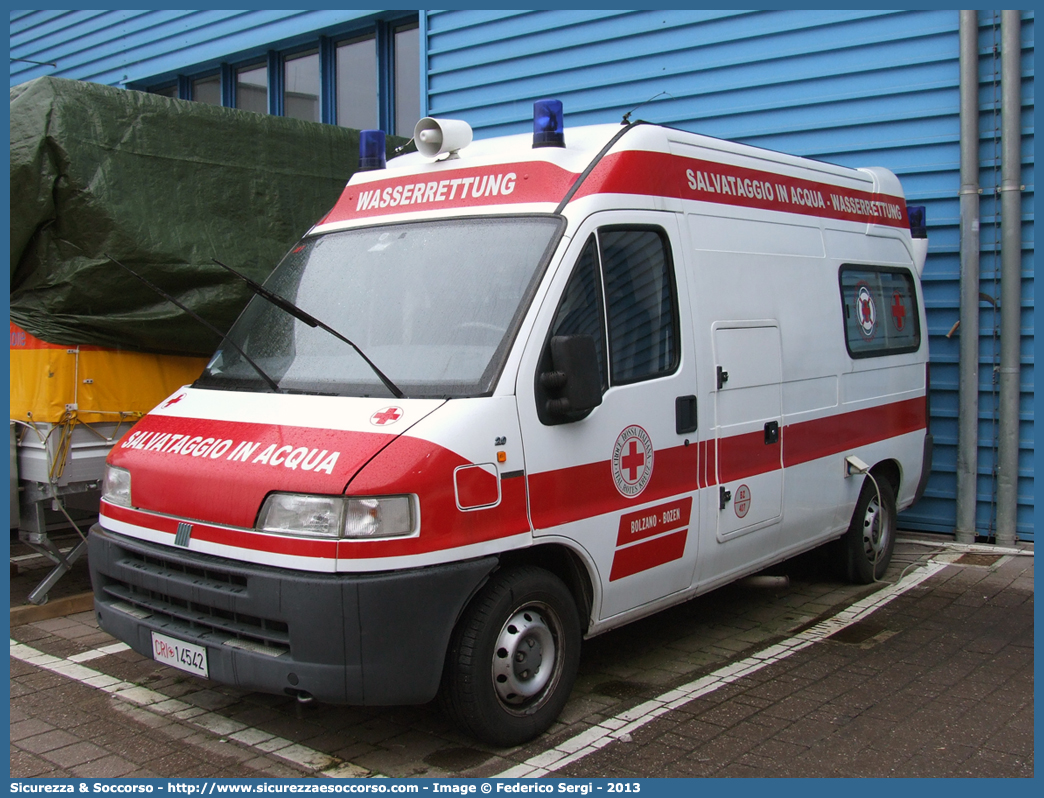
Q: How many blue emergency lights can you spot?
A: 3